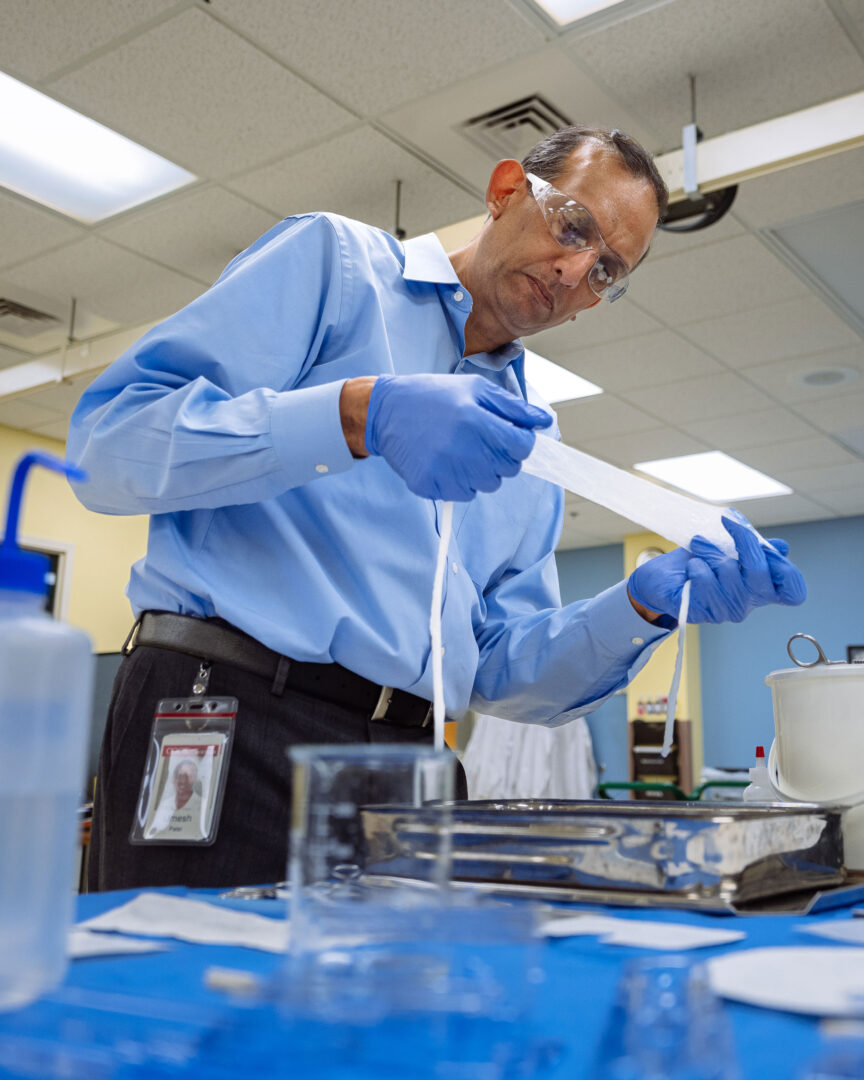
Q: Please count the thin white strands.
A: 2